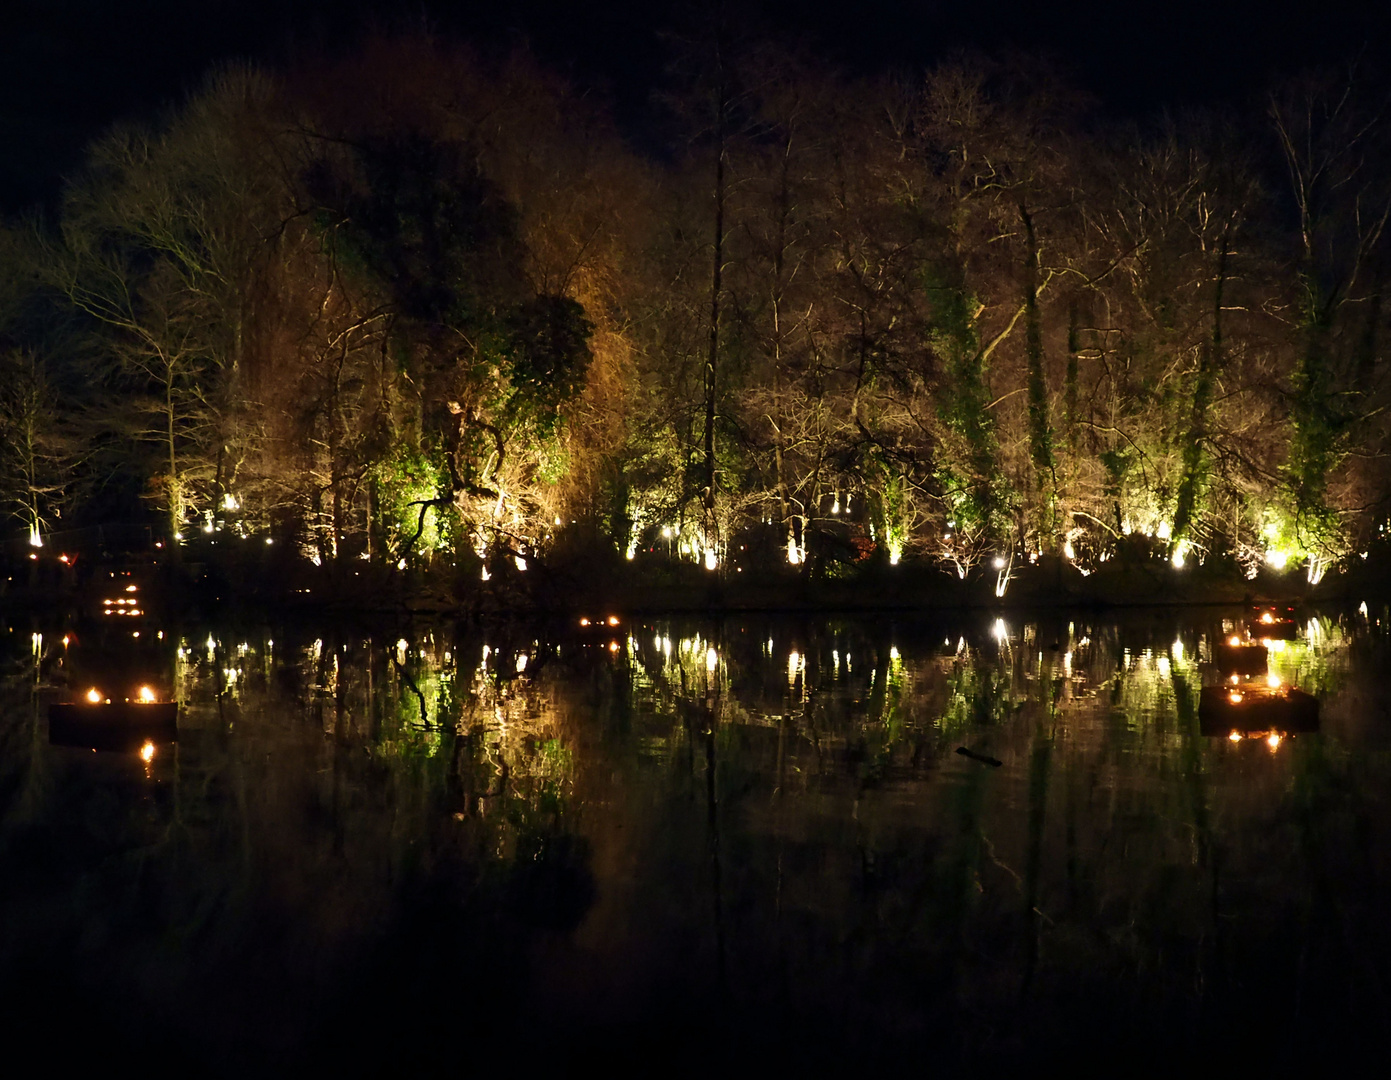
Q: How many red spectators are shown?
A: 0